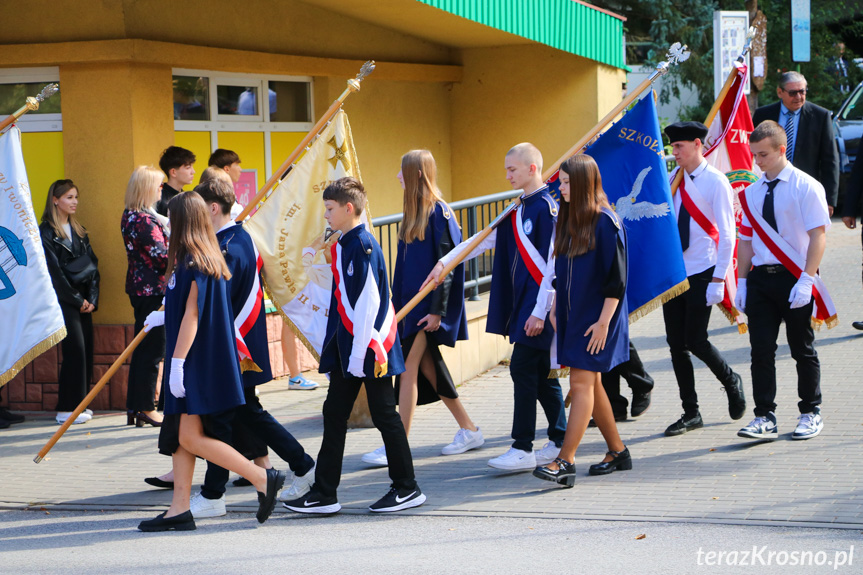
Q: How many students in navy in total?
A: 6